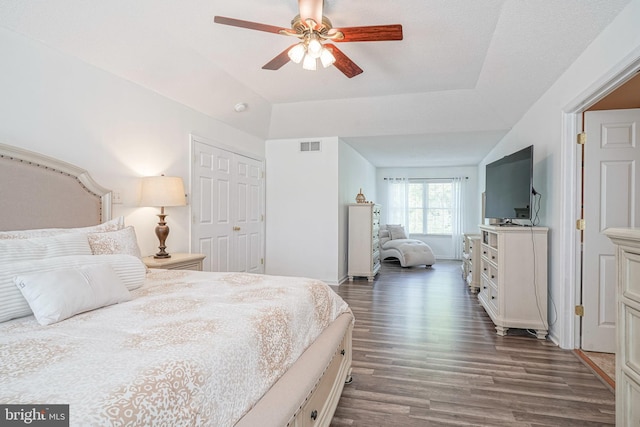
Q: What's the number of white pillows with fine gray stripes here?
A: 2